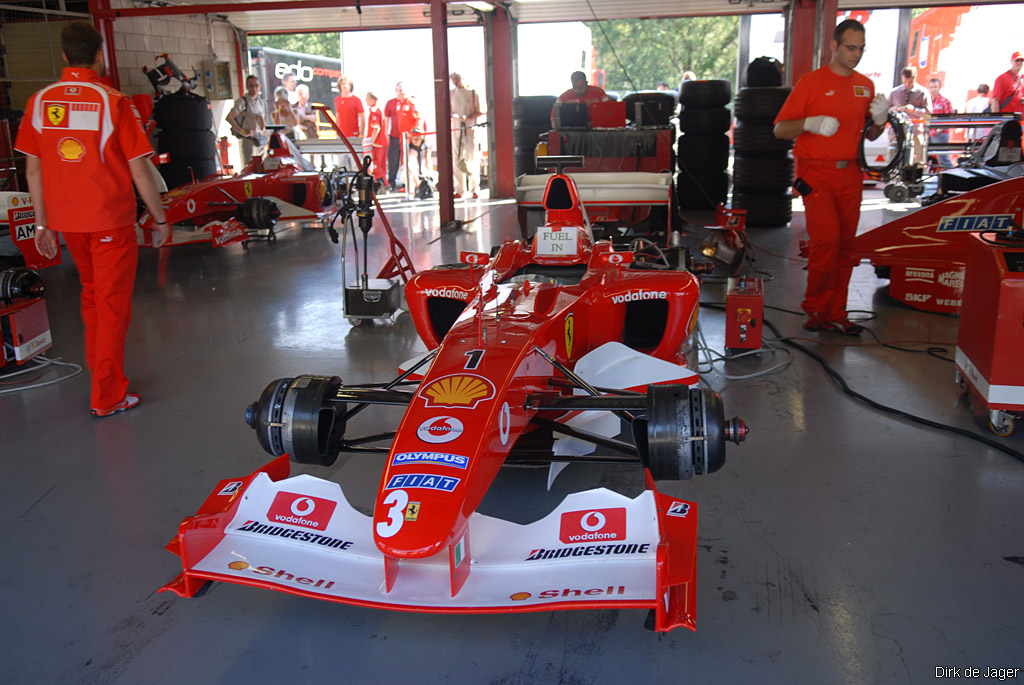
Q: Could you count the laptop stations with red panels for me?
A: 1